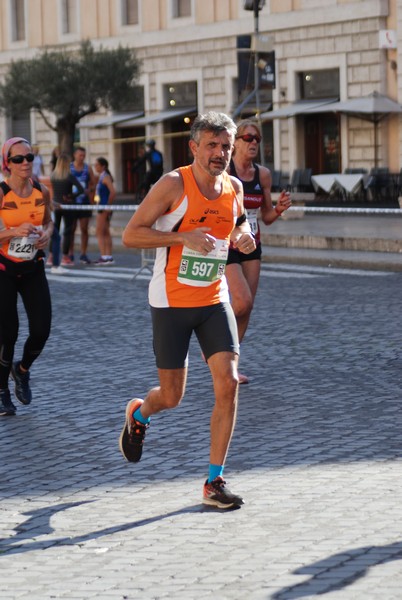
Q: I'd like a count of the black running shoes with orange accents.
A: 2